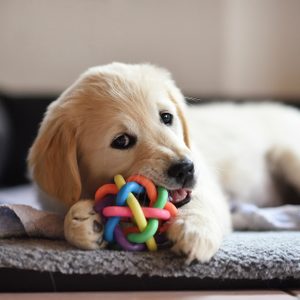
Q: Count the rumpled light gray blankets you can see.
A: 1